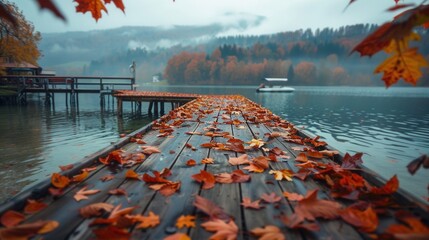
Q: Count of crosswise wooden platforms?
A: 2